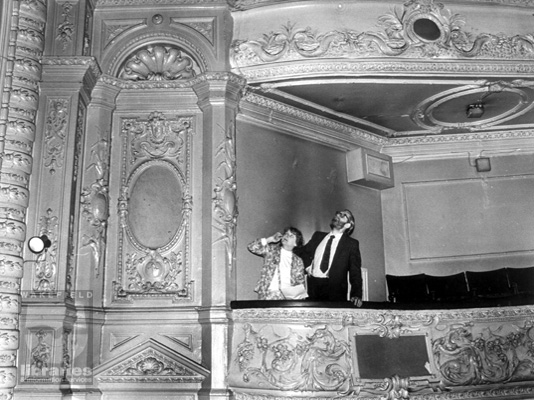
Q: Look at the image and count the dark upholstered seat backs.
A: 4